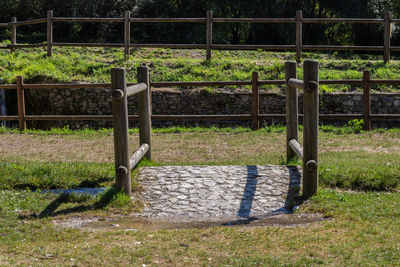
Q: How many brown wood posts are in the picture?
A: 13